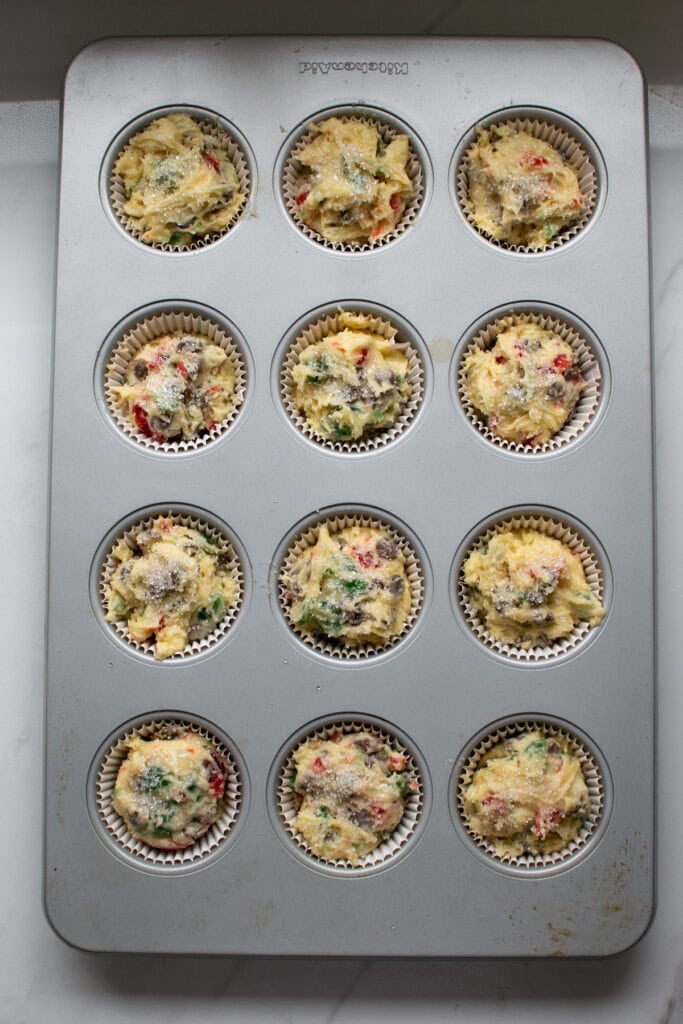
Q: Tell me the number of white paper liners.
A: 12